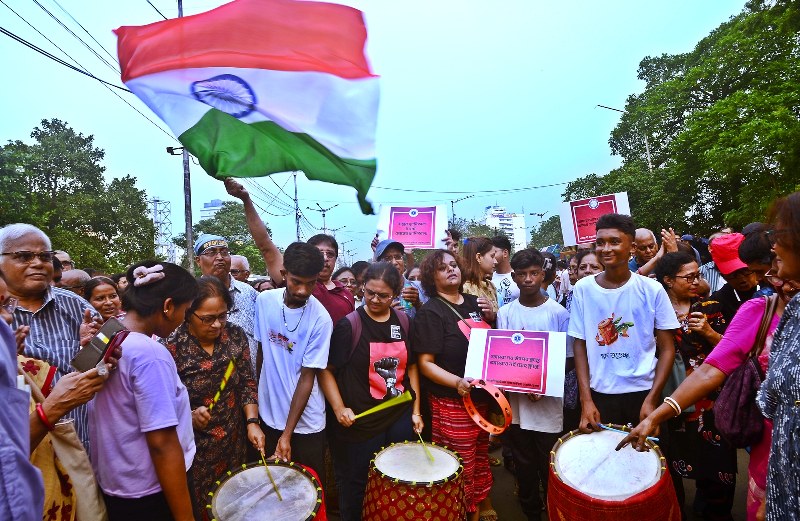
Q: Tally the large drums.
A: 3